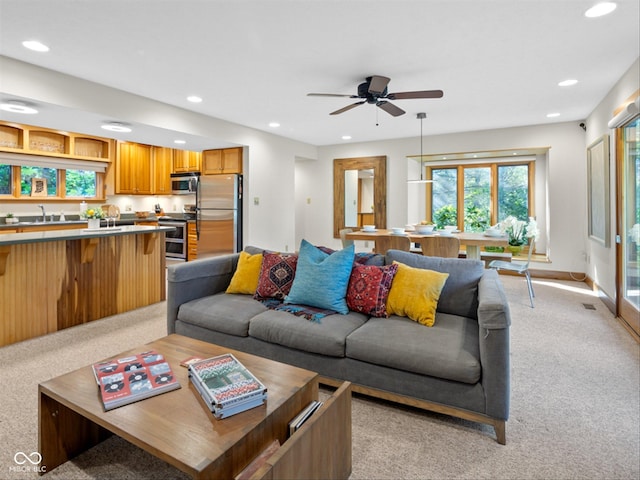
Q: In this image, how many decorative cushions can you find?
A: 5